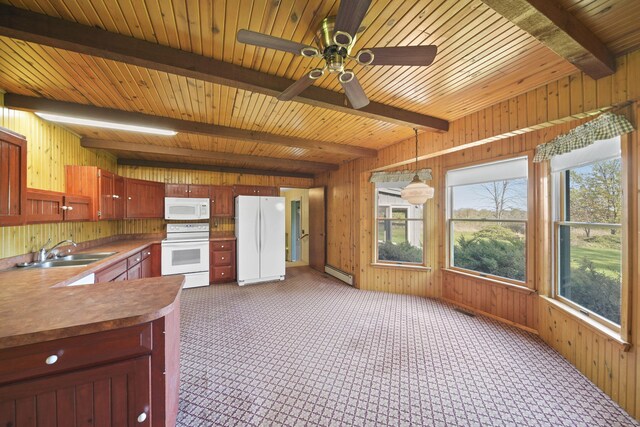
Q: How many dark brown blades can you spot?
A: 5